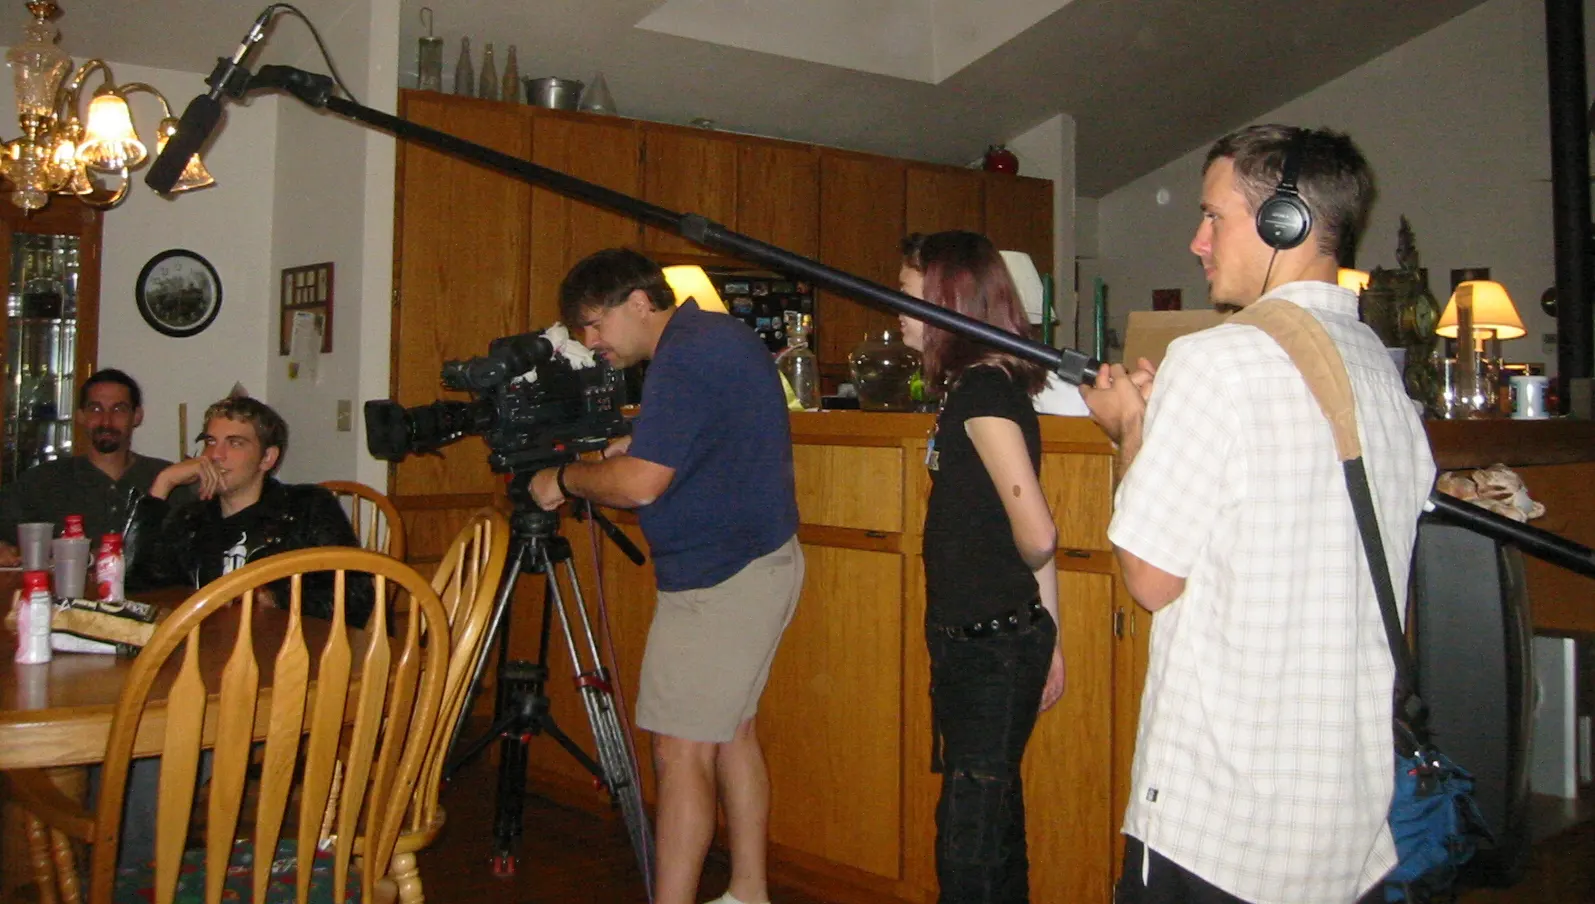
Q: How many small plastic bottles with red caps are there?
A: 3